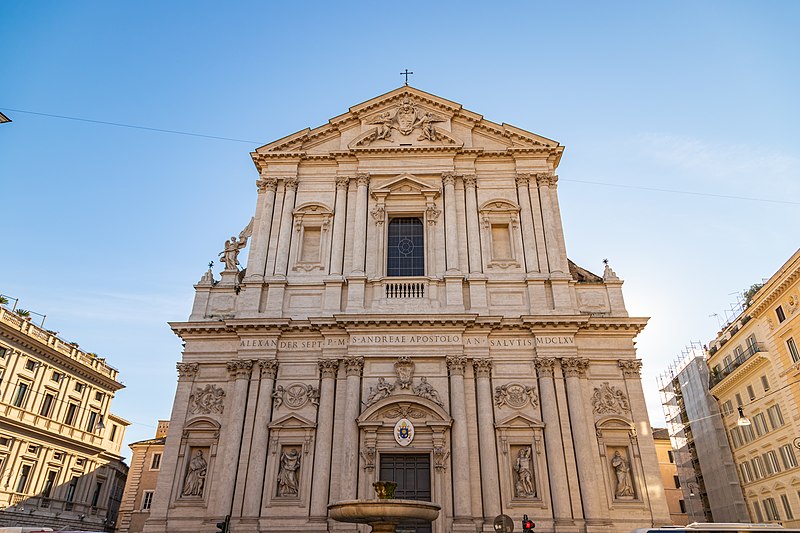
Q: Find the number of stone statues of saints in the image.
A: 4